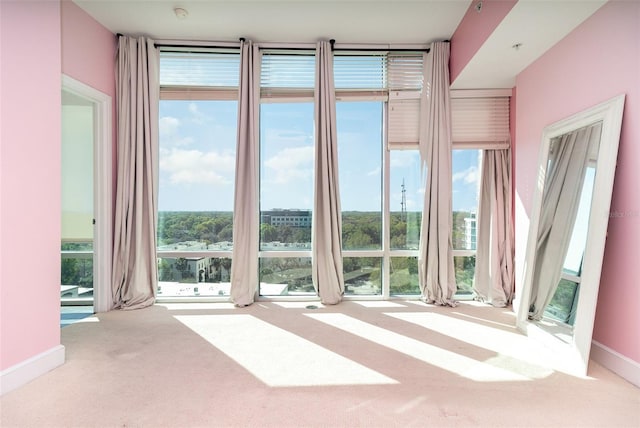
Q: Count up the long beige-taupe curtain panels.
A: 5